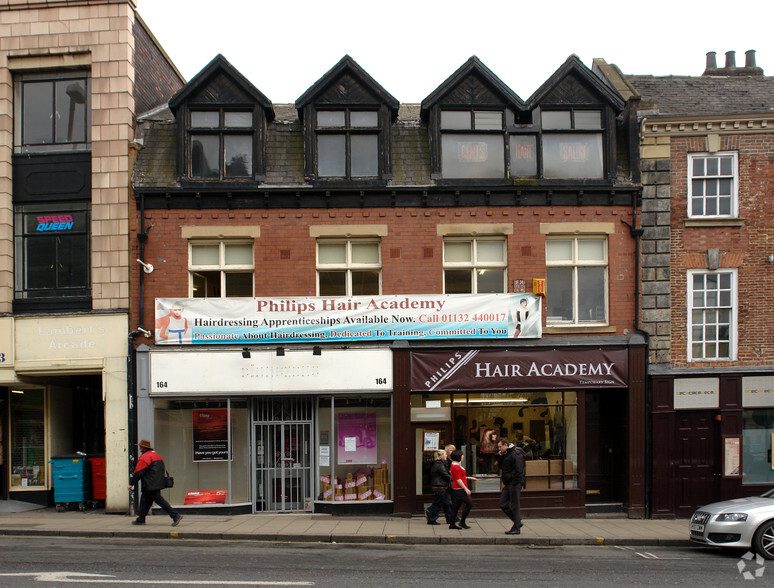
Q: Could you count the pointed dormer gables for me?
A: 4